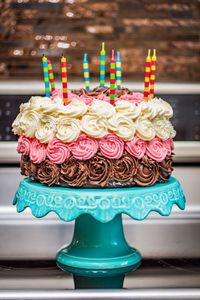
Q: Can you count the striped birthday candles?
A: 9